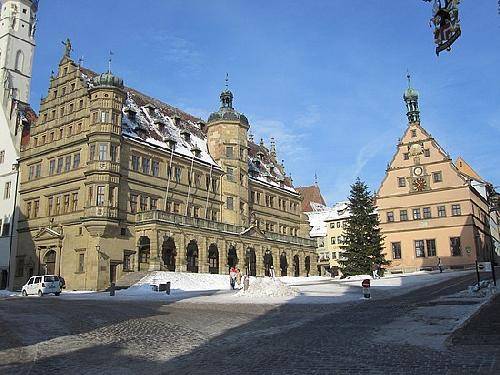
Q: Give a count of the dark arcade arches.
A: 10